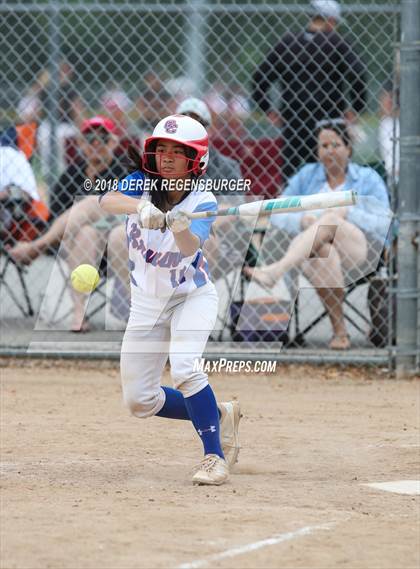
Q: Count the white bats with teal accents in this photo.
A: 1